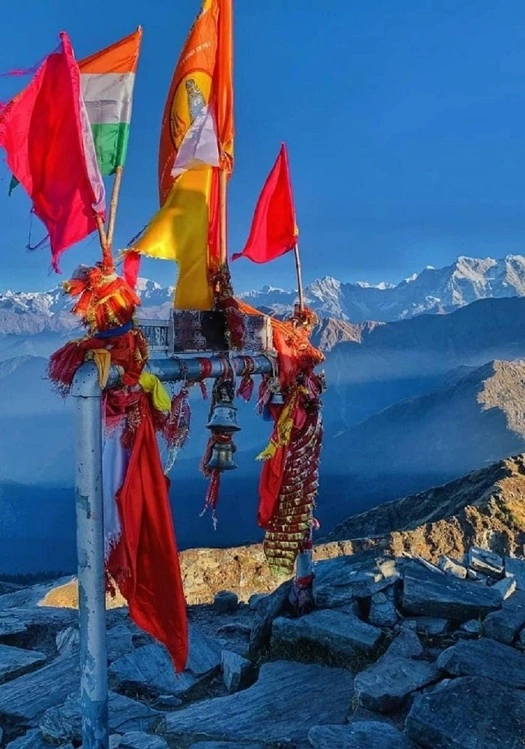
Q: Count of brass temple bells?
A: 3